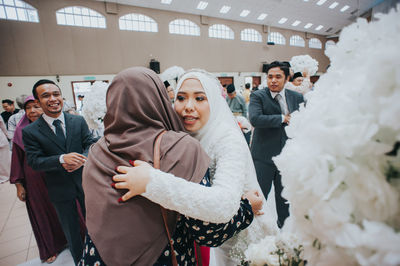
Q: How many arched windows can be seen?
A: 10